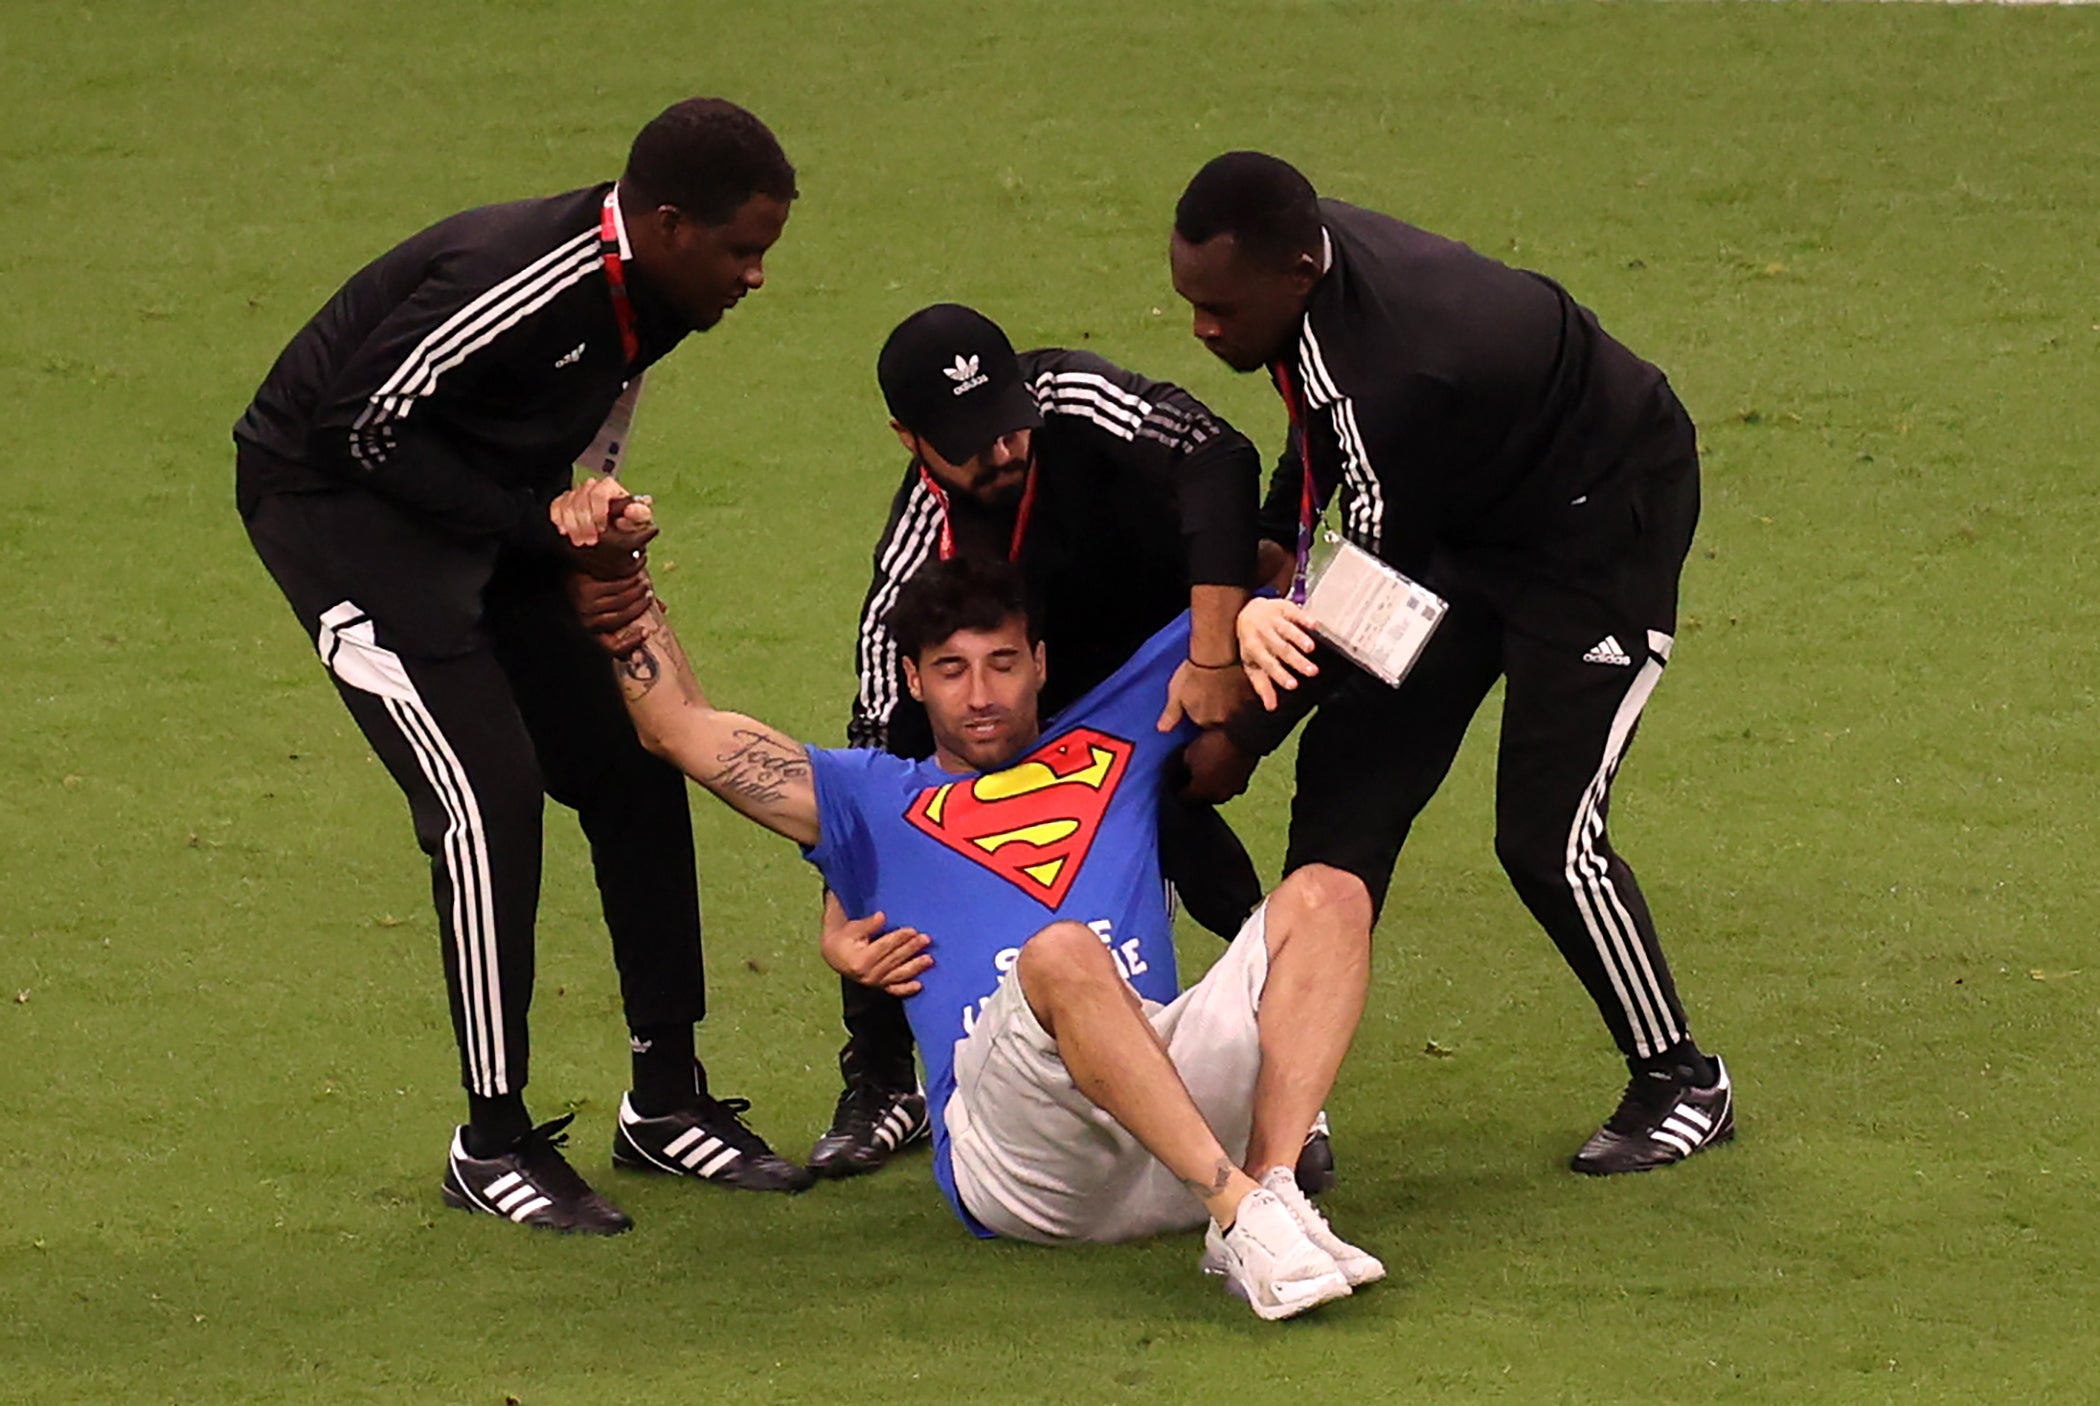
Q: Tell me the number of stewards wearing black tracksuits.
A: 3